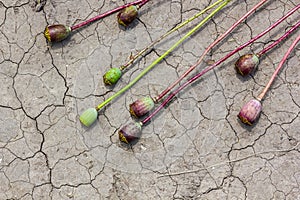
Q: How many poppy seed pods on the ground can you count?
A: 8